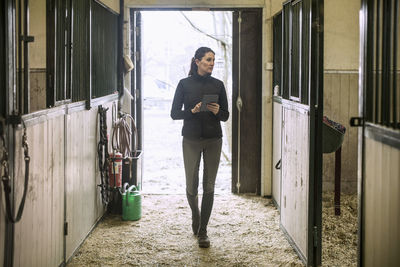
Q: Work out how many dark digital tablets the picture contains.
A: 1